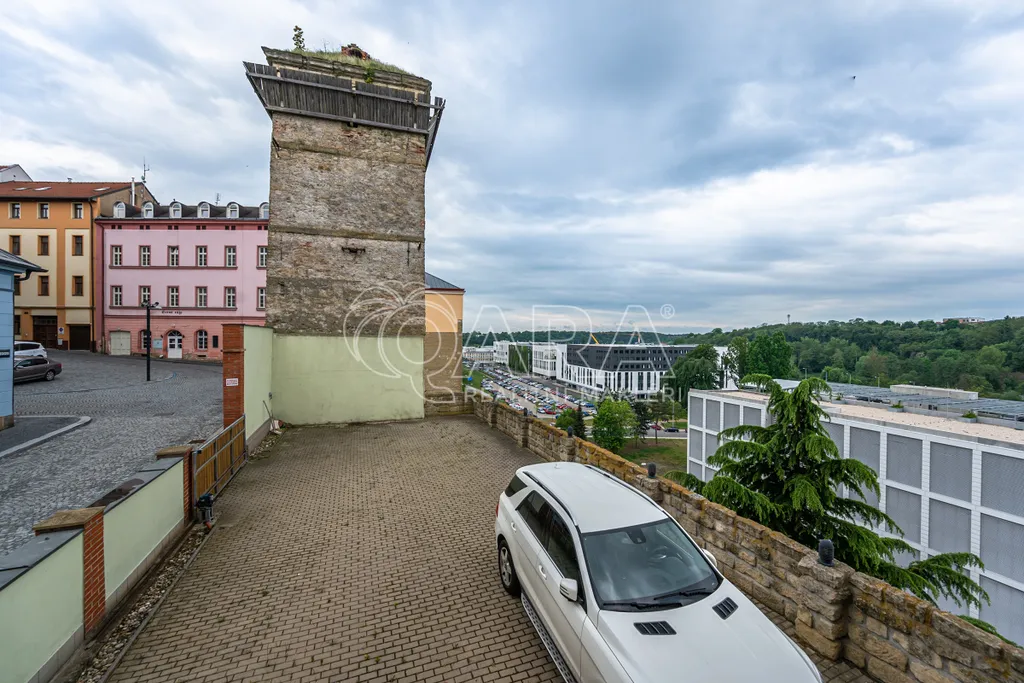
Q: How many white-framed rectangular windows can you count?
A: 12